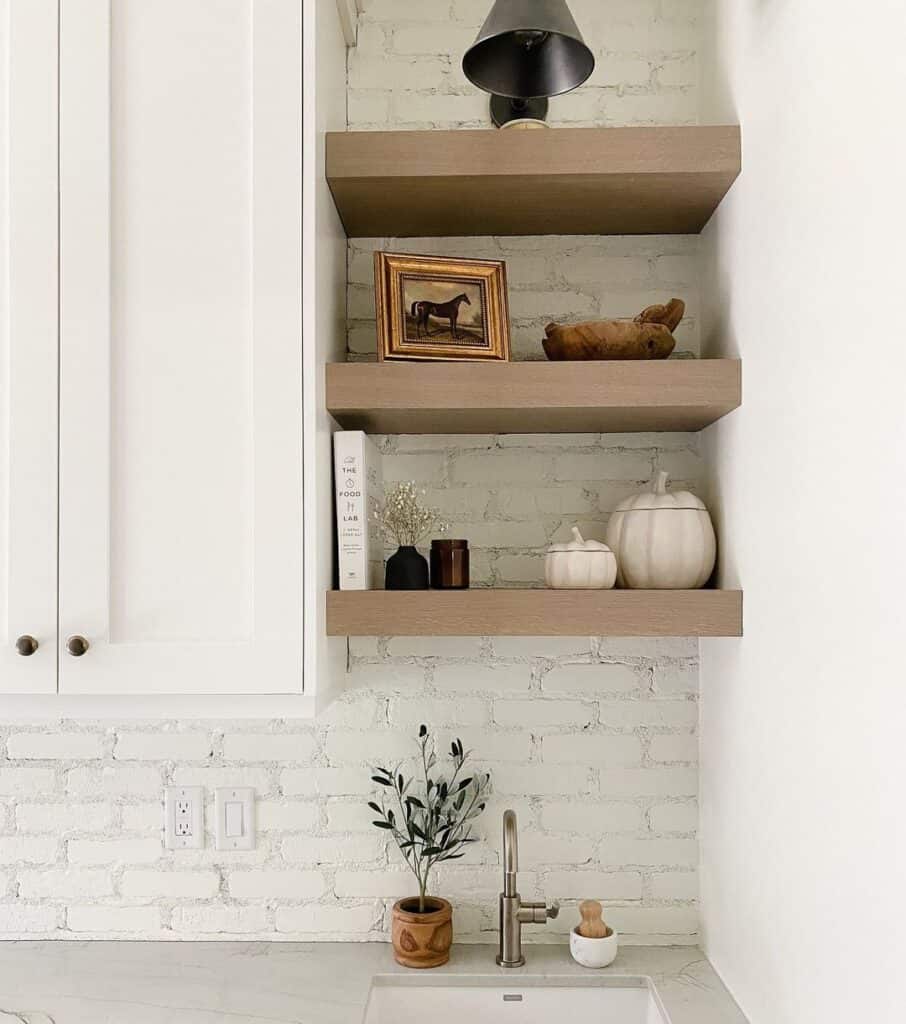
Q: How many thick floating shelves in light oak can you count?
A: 3